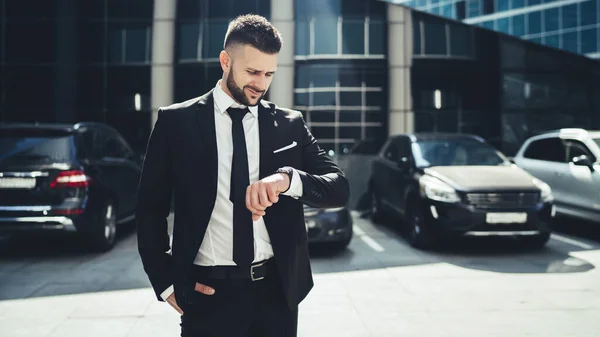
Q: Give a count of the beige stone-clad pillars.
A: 3